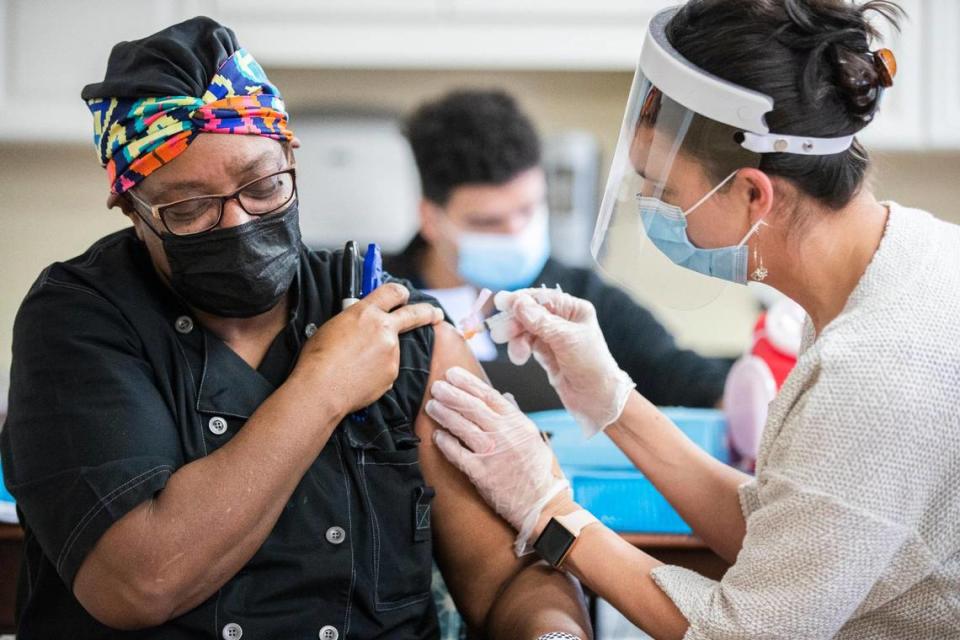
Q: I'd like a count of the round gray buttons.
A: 6